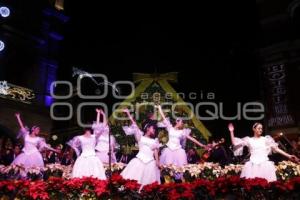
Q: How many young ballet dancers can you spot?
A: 6